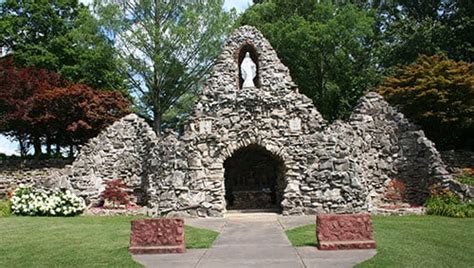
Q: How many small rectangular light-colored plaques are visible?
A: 2